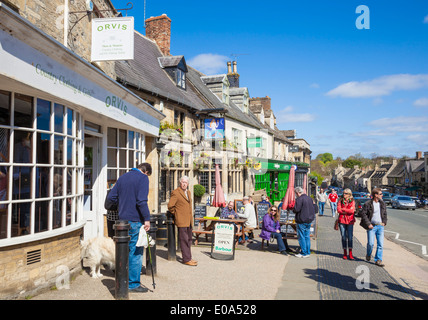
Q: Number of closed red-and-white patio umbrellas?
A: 3